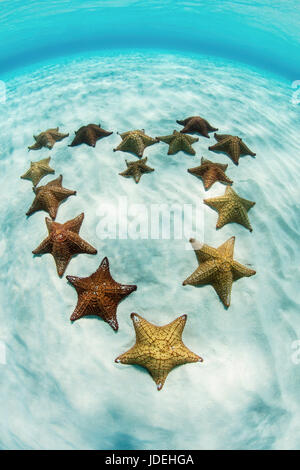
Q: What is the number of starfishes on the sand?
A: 15